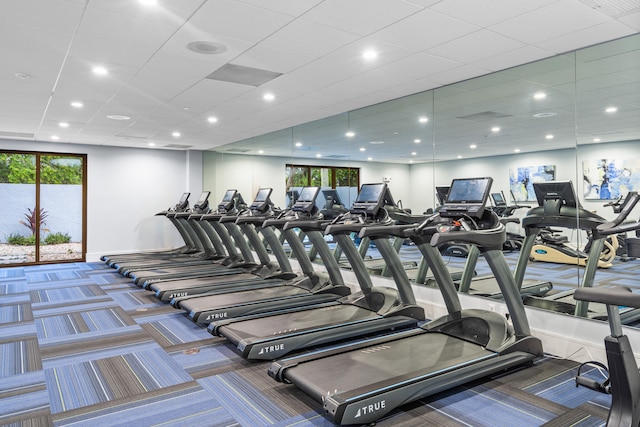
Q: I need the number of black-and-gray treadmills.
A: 7